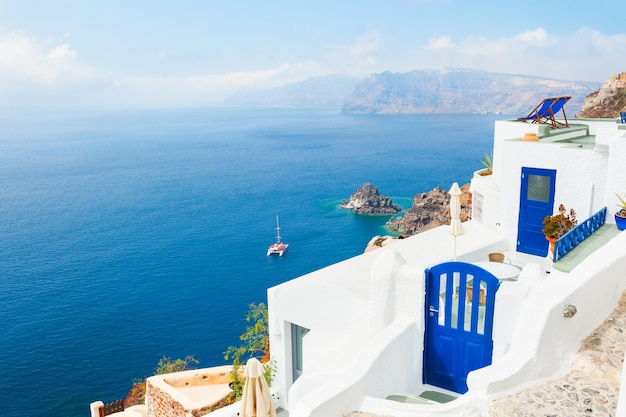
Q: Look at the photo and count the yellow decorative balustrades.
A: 0